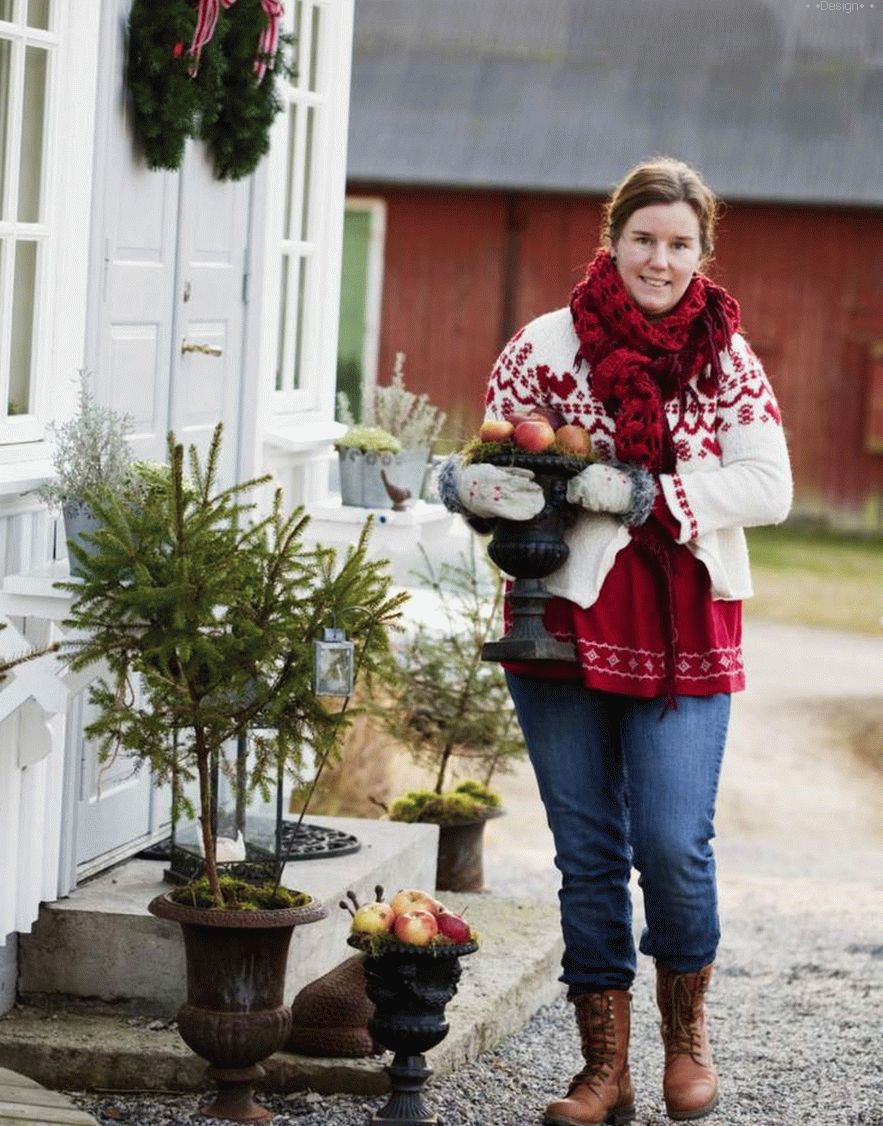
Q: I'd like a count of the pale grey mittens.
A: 2